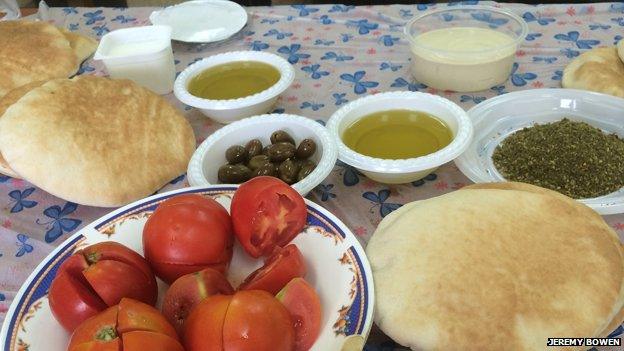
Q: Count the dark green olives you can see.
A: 11